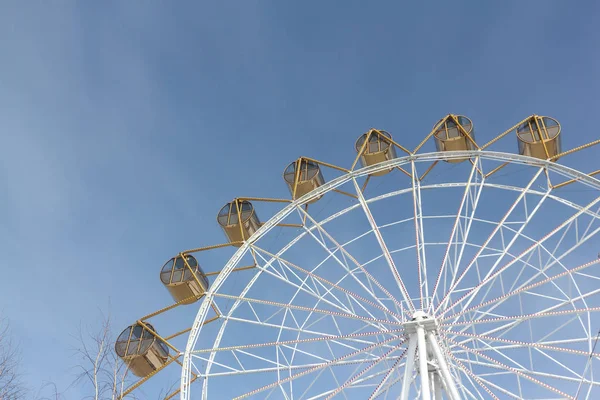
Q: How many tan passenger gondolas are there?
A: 7